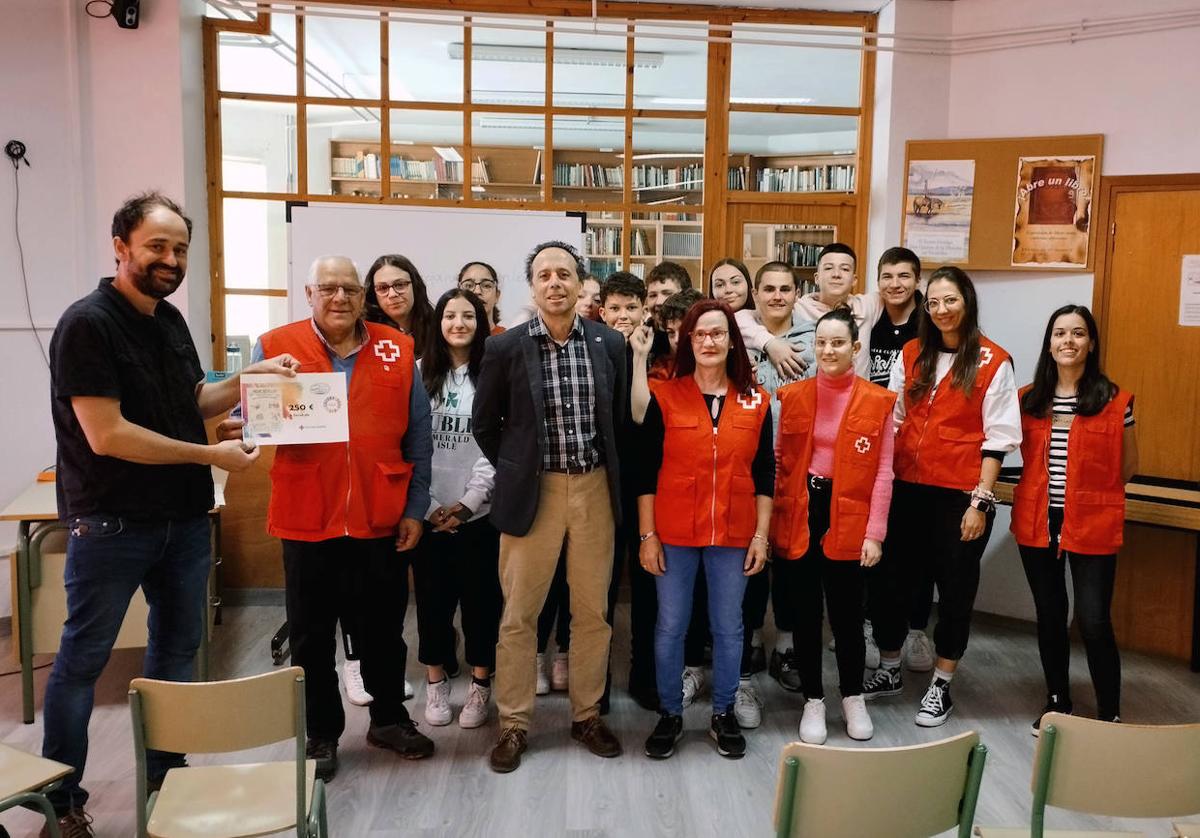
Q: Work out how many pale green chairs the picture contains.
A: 3